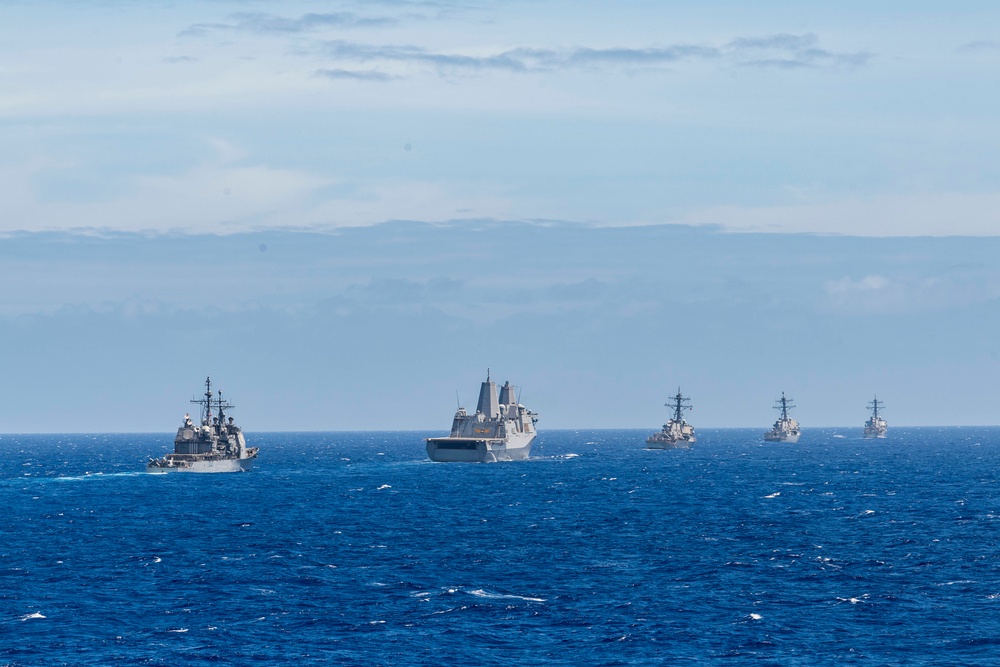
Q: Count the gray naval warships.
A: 5